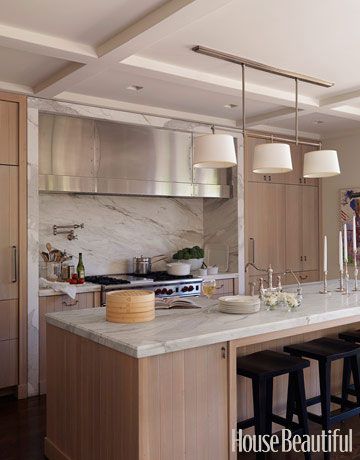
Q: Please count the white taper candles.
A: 4